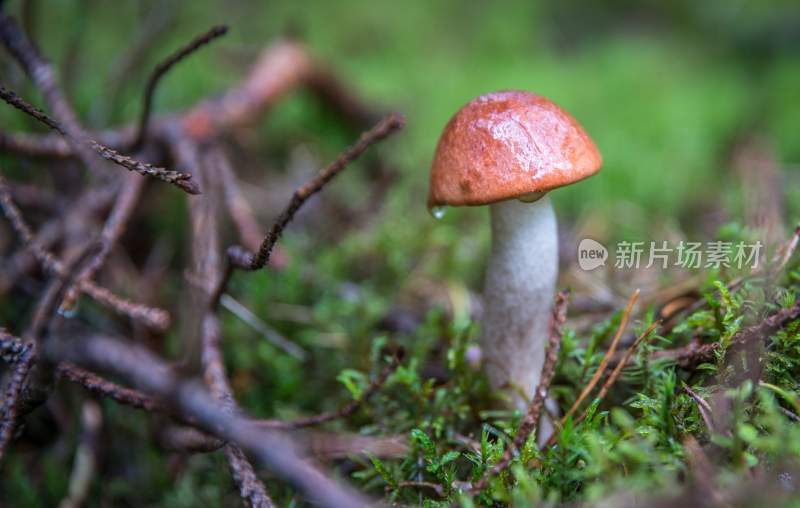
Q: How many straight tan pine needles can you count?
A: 2